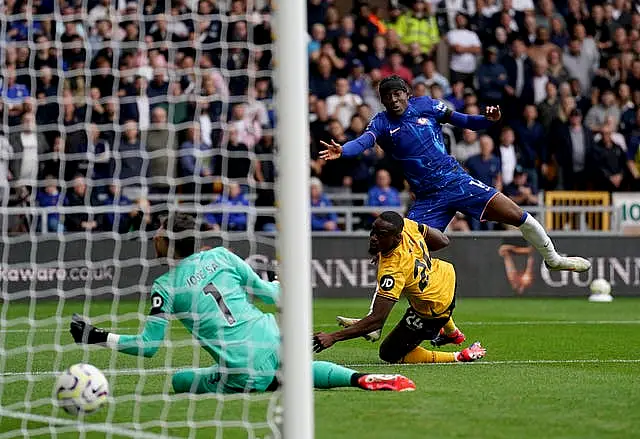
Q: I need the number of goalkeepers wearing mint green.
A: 1